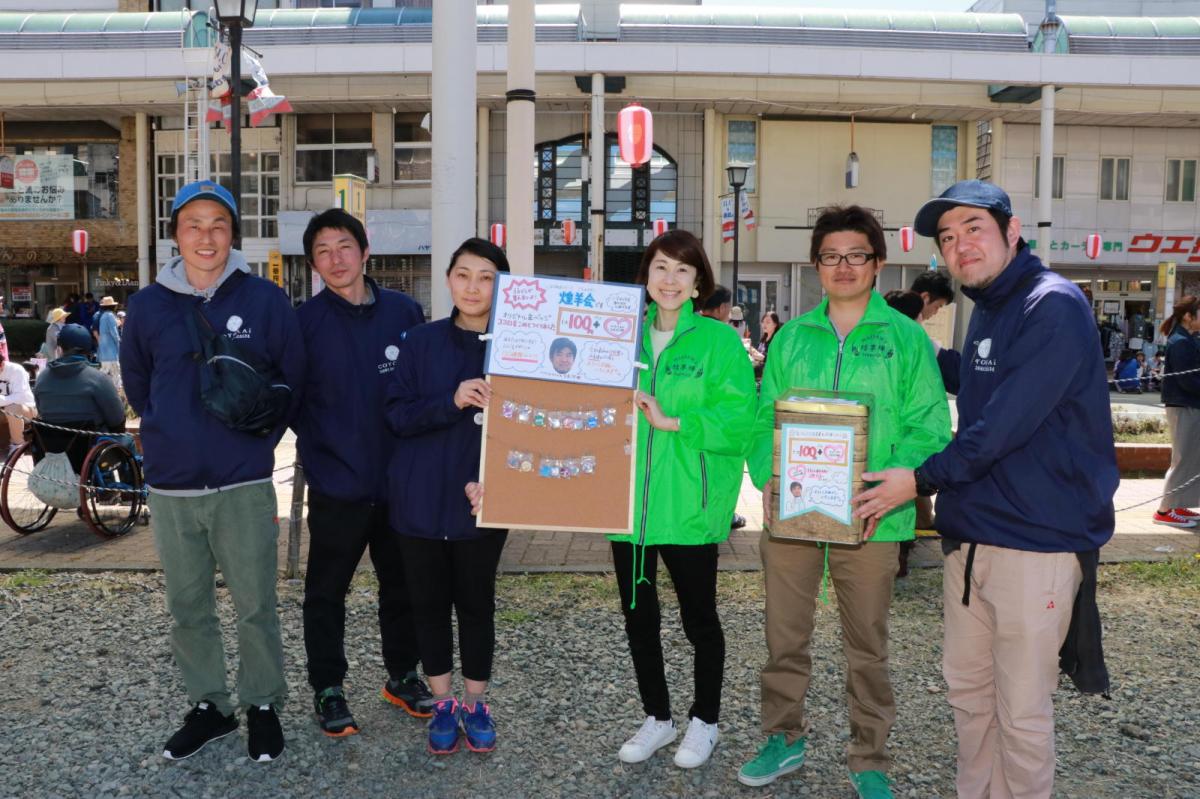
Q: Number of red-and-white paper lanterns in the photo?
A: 7